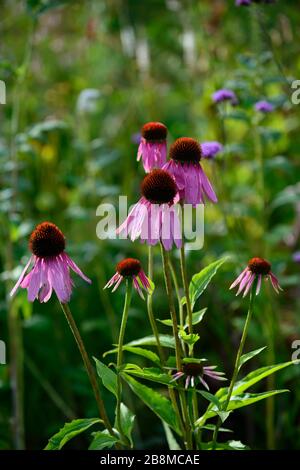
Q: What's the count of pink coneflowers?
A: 7